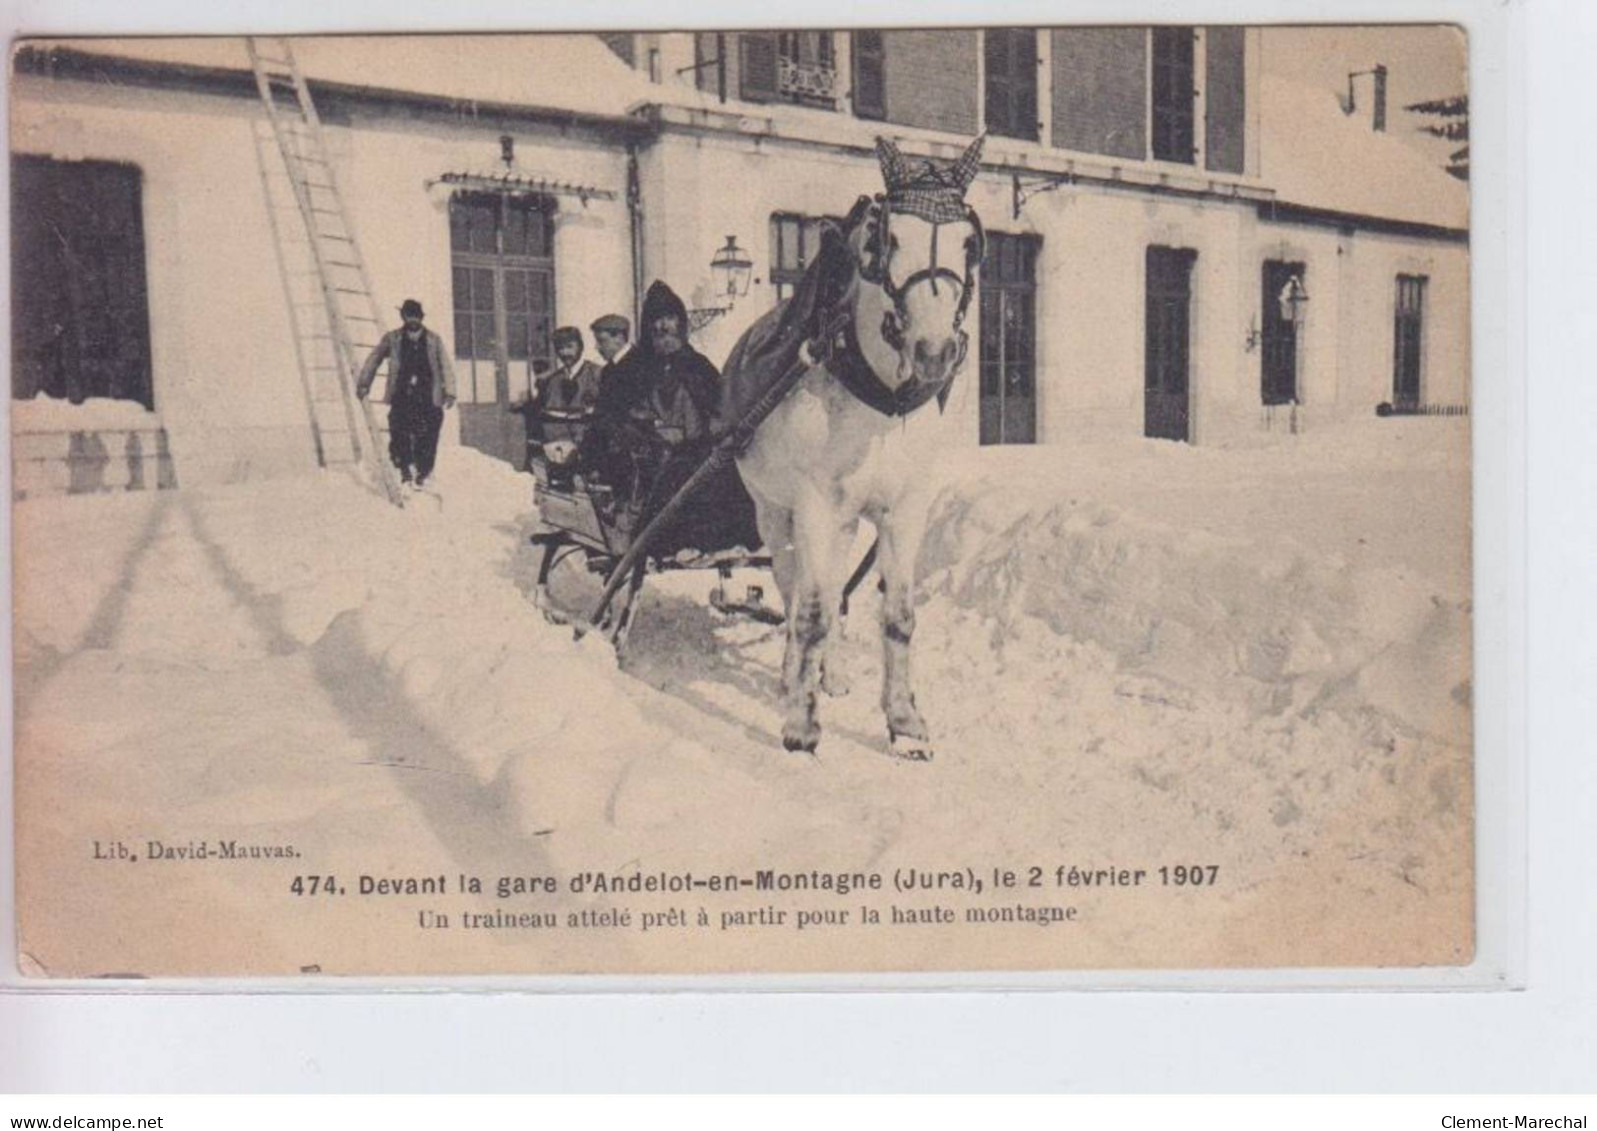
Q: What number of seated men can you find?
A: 3